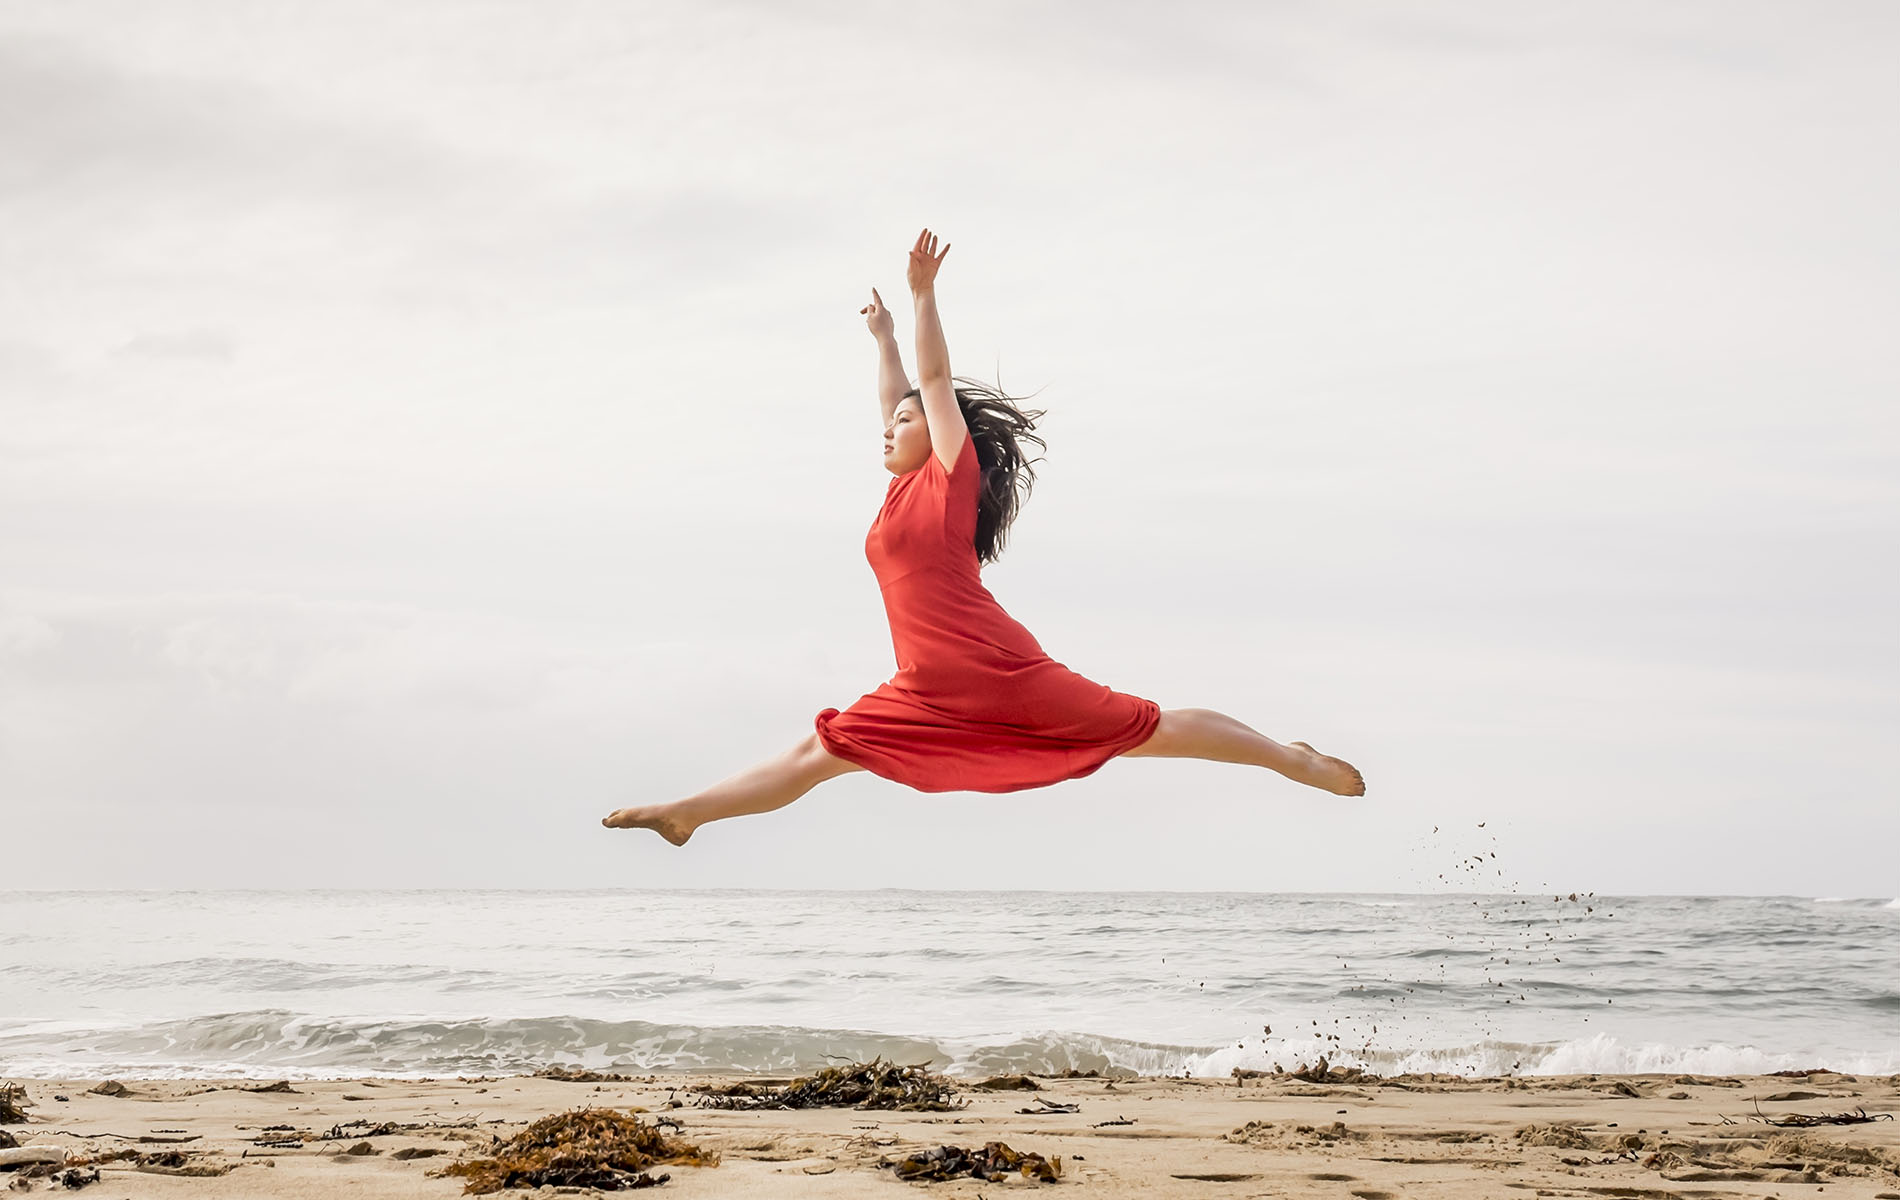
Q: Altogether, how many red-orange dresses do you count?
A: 1